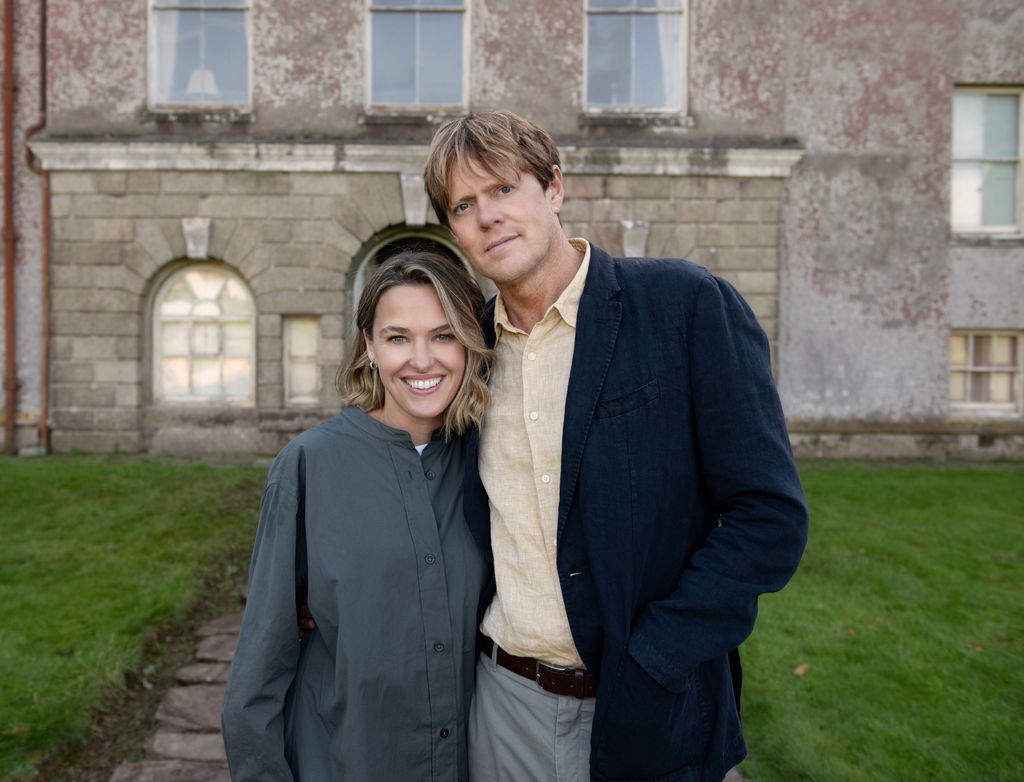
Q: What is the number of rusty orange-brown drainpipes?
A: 2